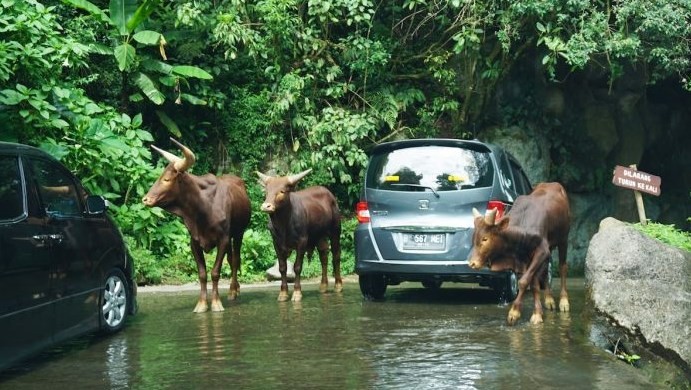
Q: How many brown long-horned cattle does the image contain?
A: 3